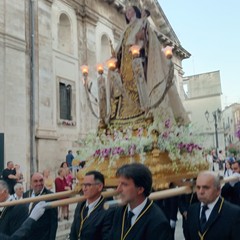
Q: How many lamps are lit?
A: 5